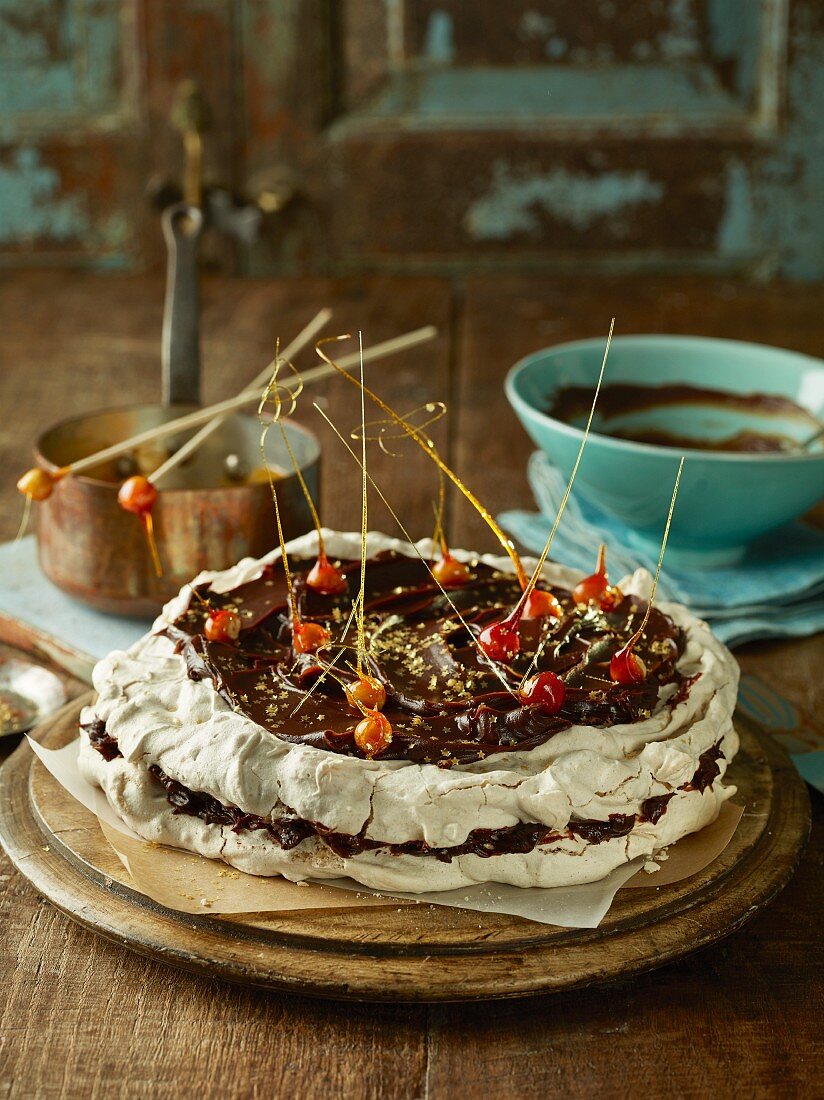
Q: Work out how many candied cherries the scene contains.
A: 13